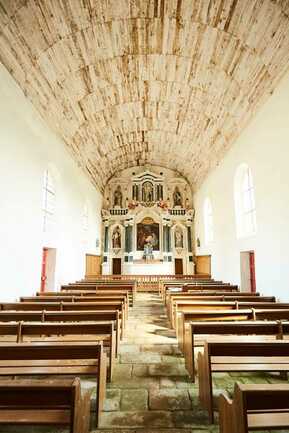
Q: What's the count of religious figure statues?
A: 5